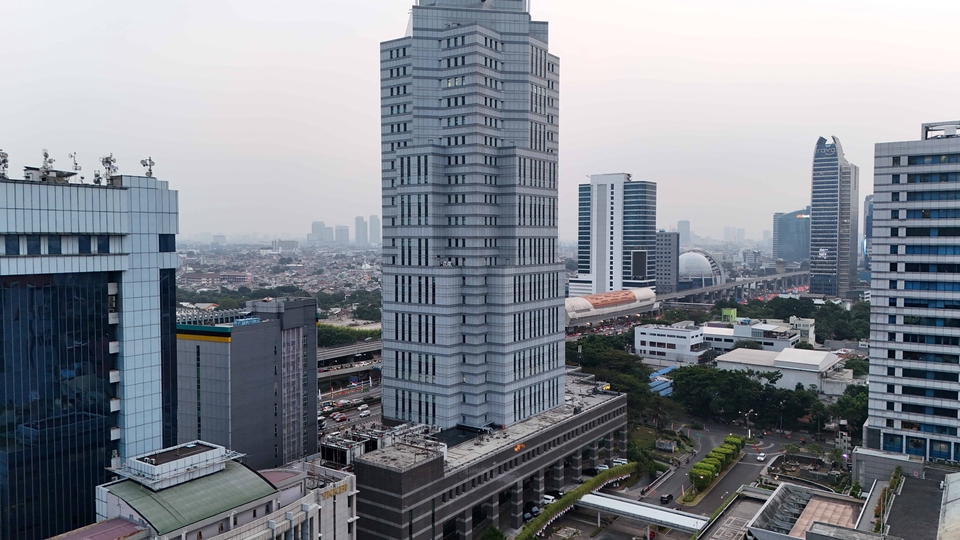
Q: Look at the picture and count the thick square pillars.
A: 9